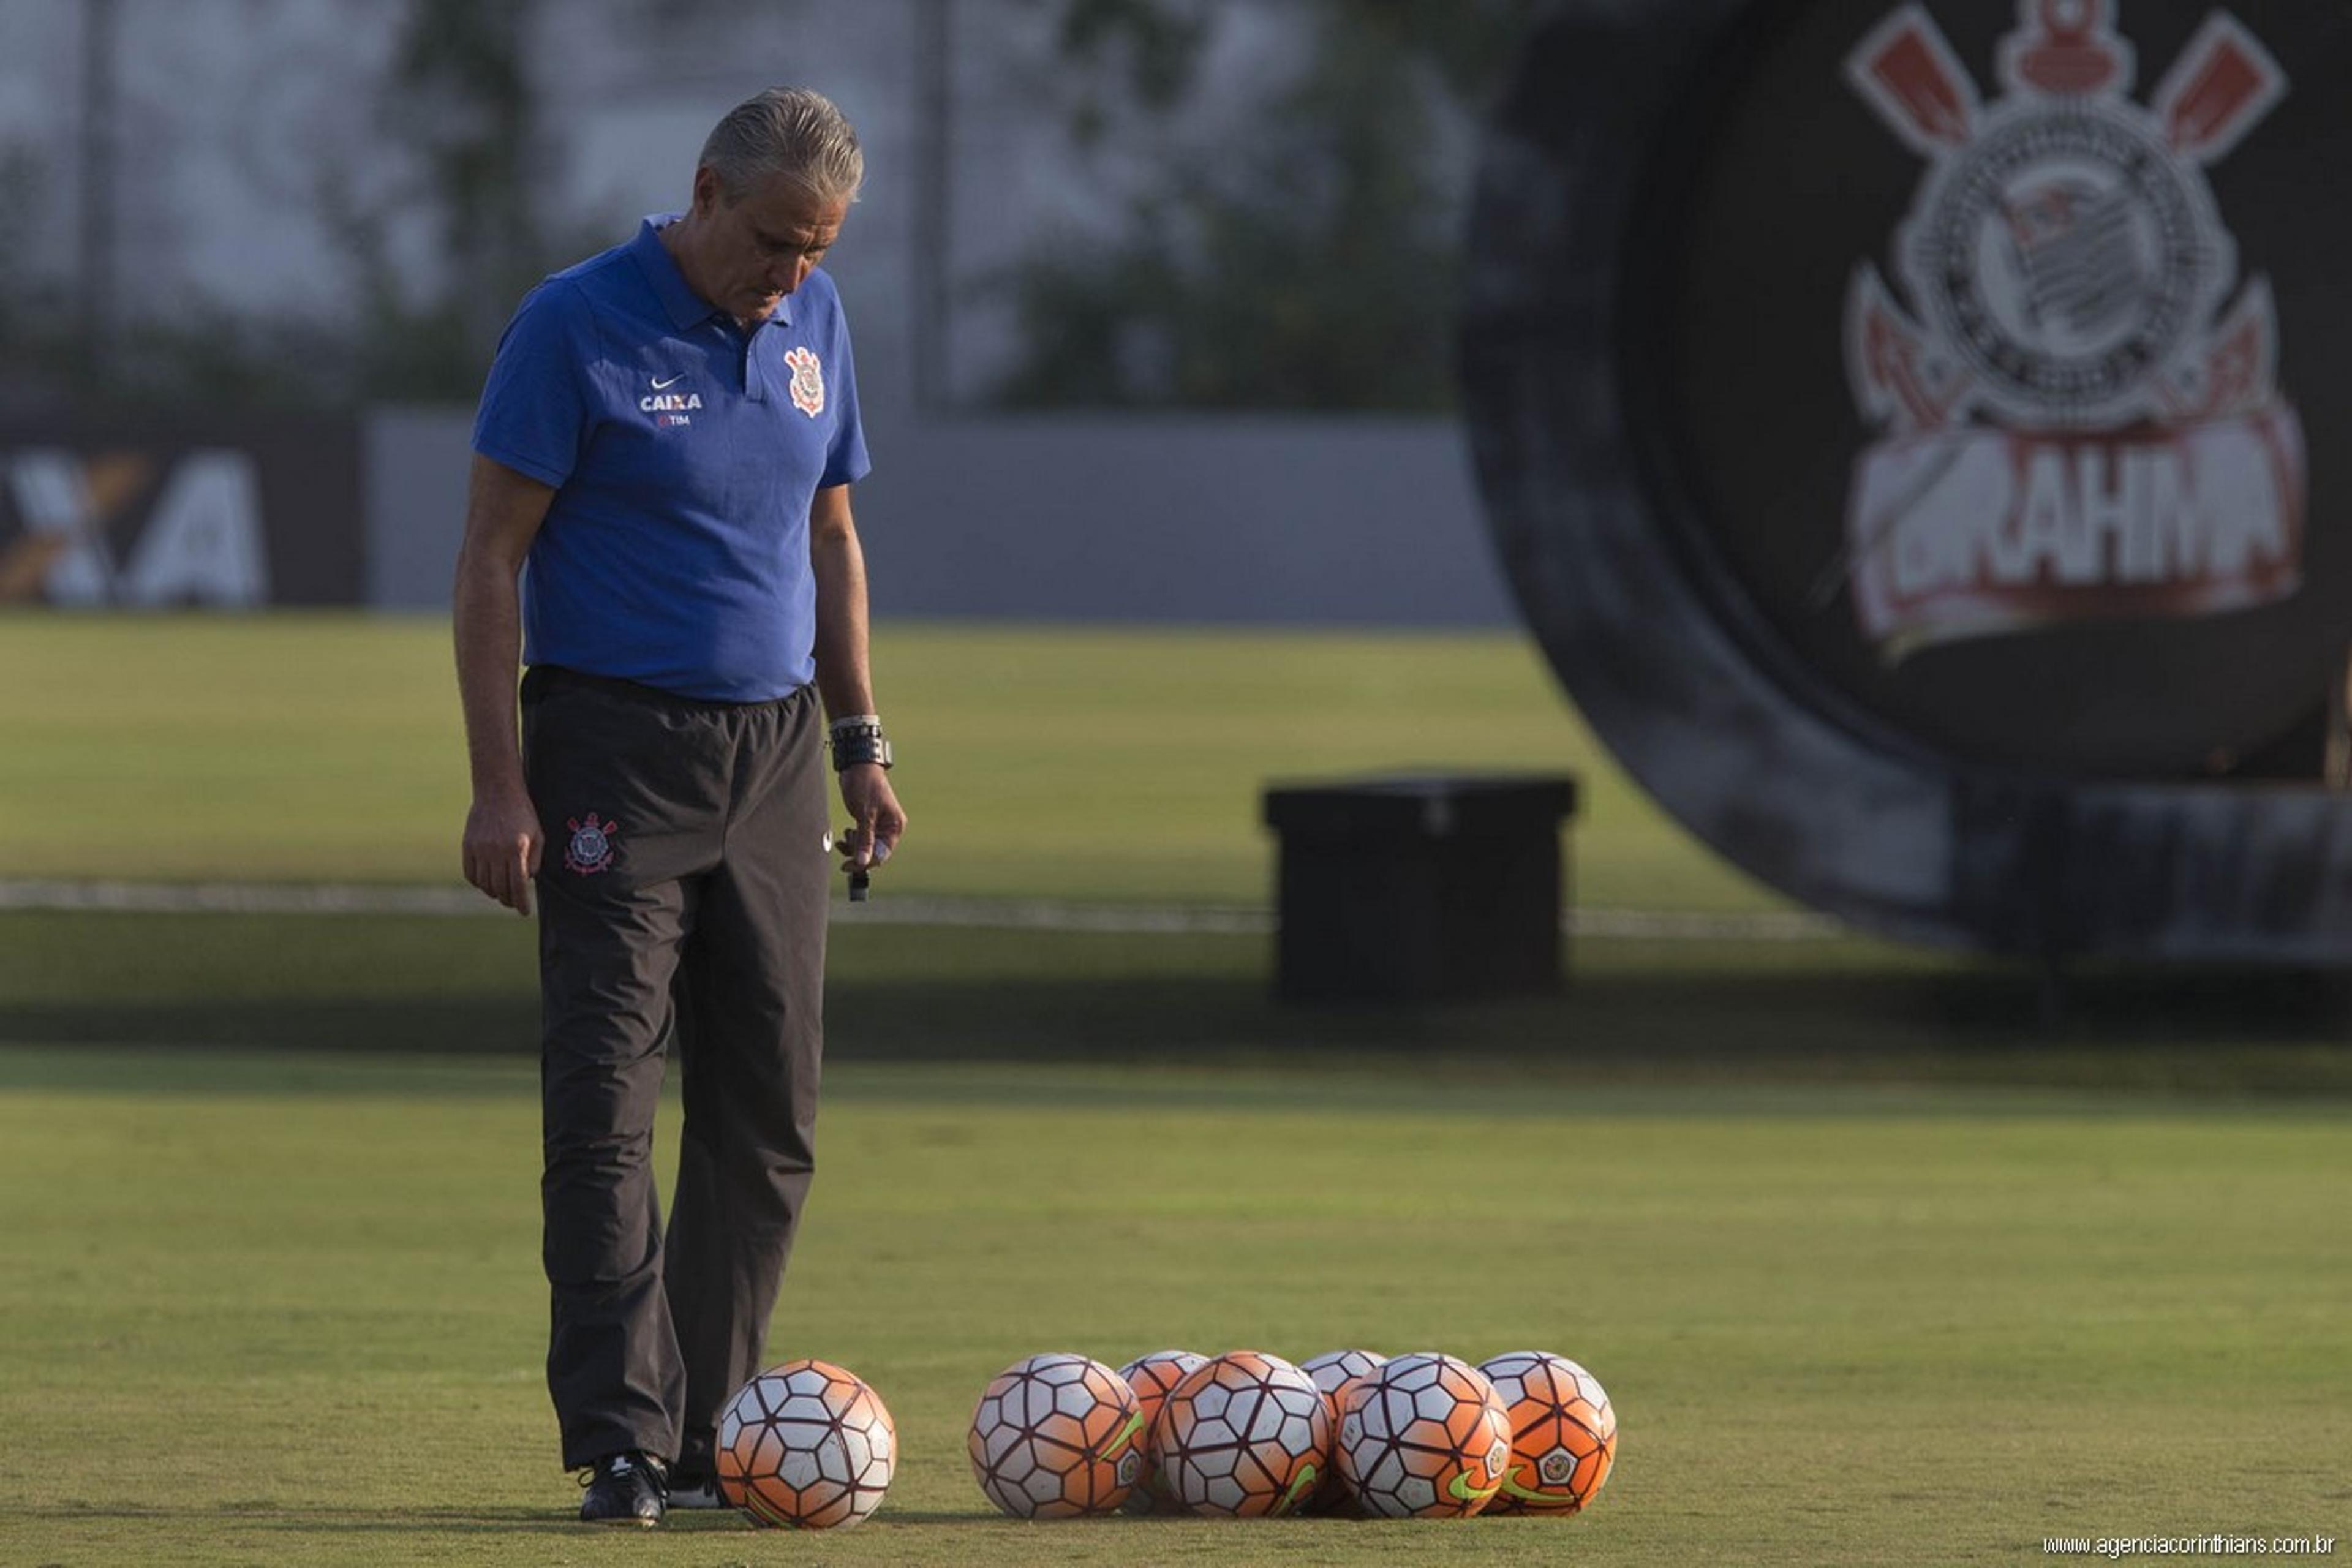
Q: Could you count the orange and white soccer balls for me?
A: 7